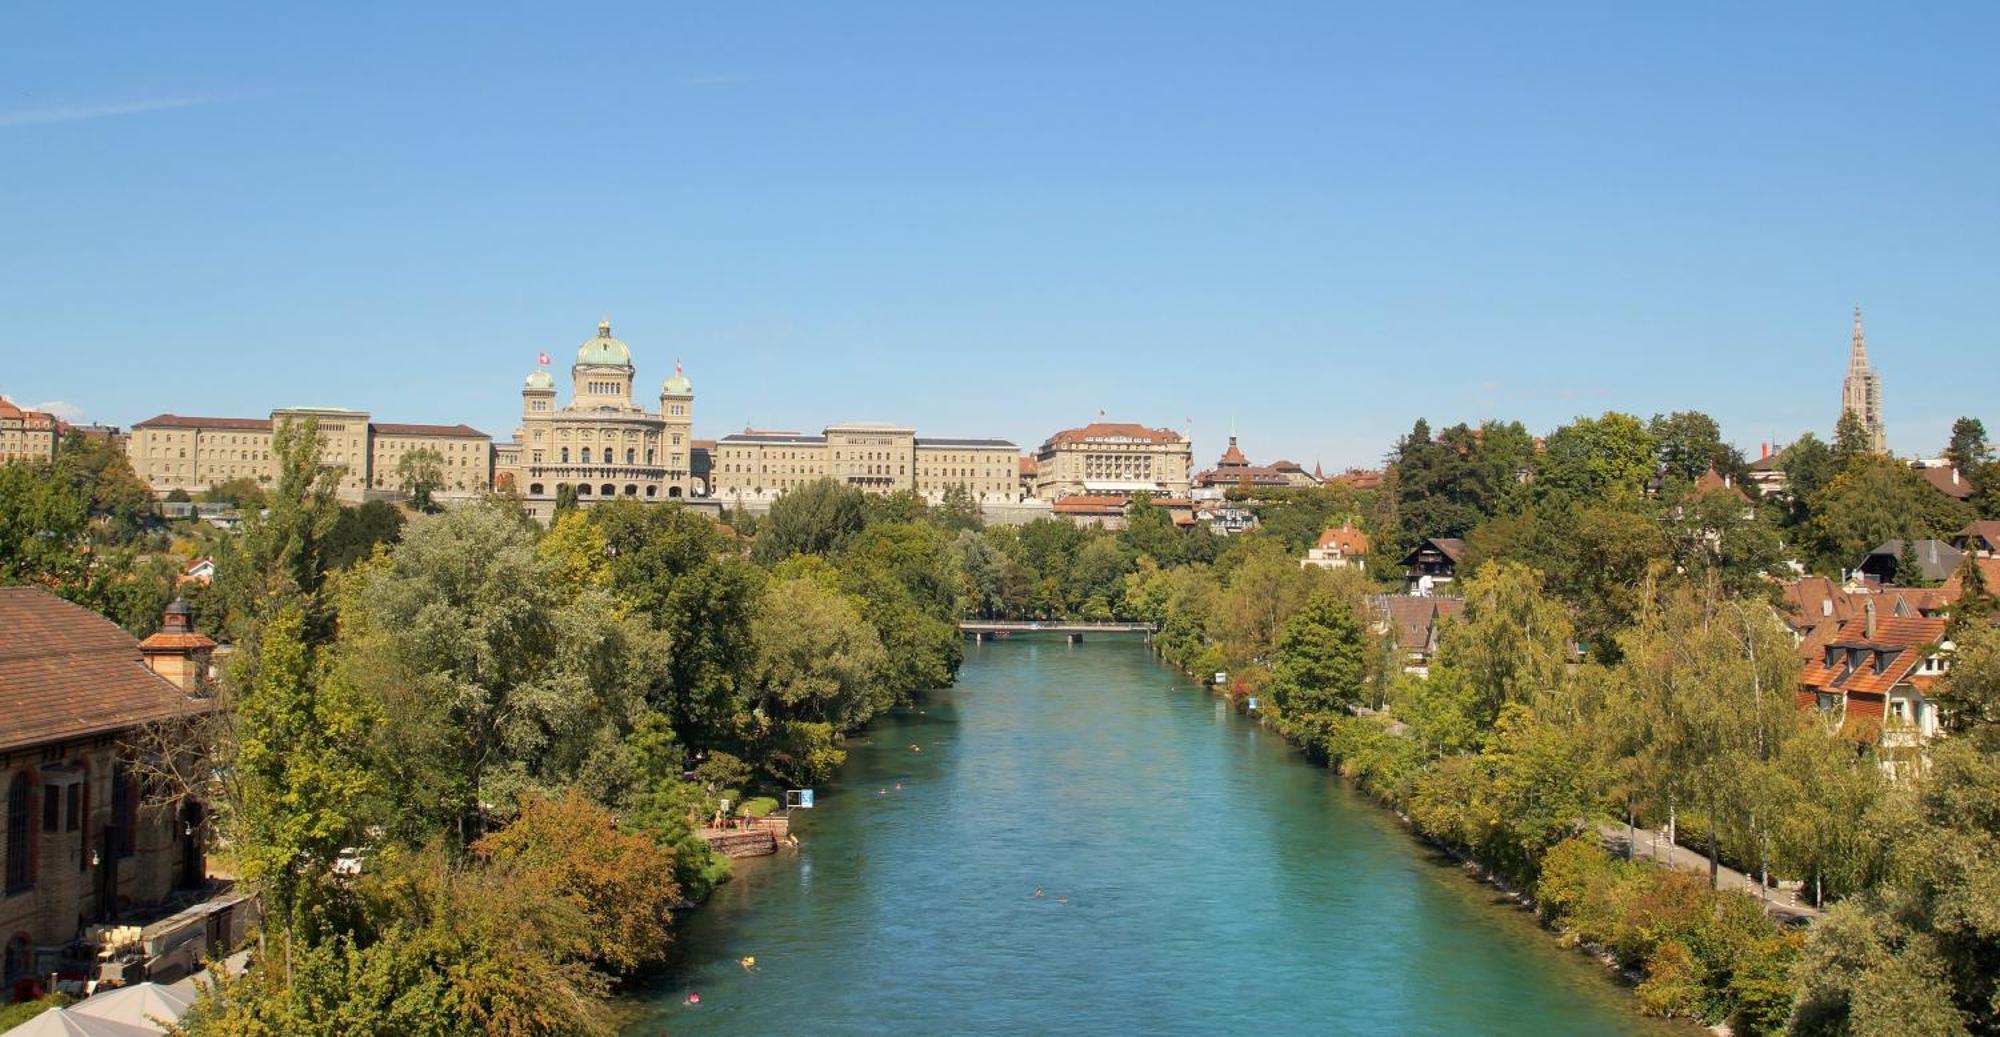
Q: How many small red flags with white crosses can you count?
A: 2